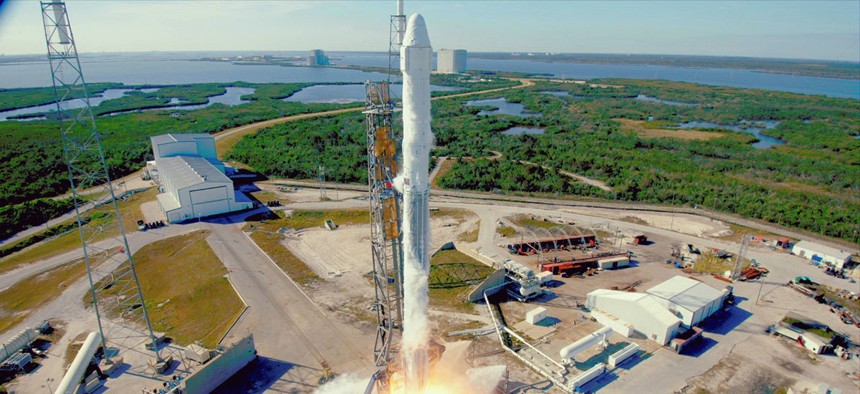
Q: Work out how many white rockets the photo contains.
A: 1